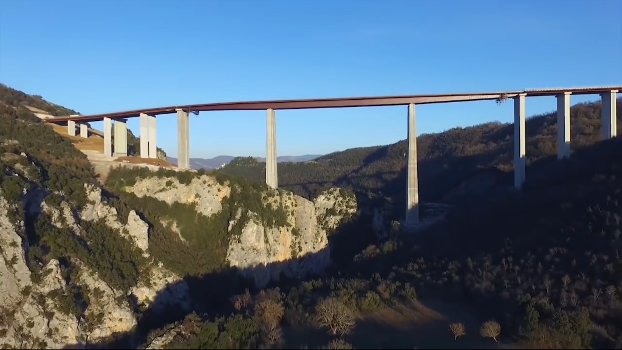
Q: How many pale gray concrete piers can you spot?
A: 12